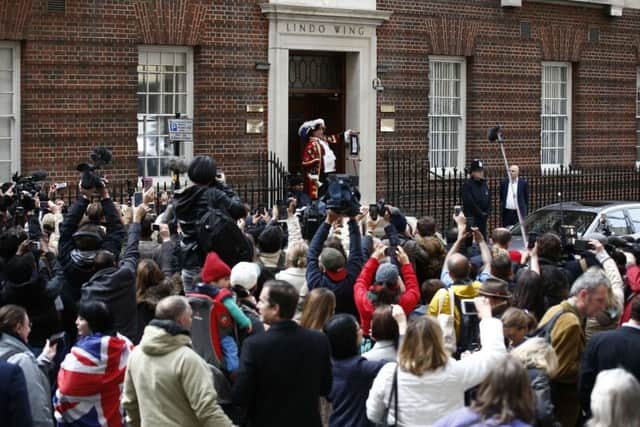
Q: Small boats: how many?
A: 0